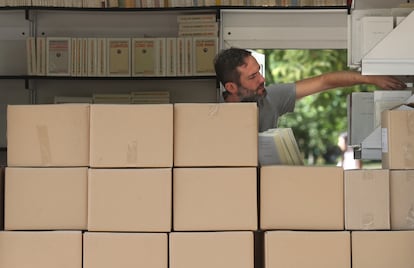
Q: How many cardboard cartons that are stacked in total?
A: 15